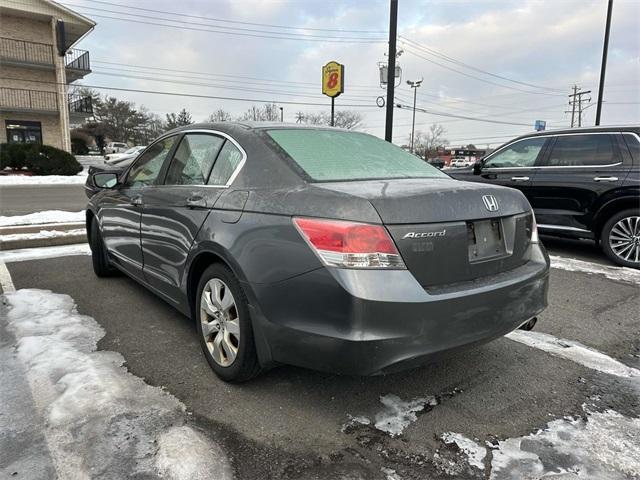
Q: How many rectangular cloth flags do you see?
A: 0